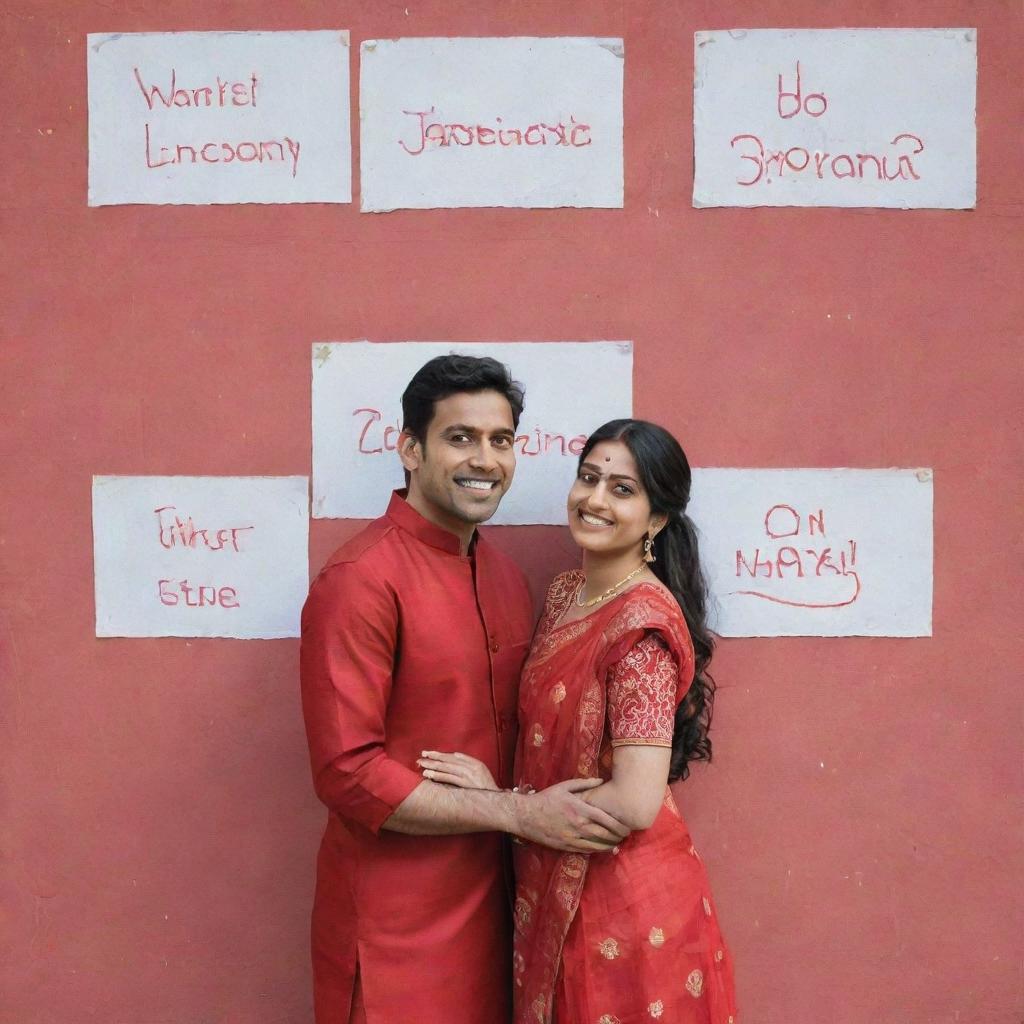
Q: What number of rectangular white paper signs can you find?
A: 6